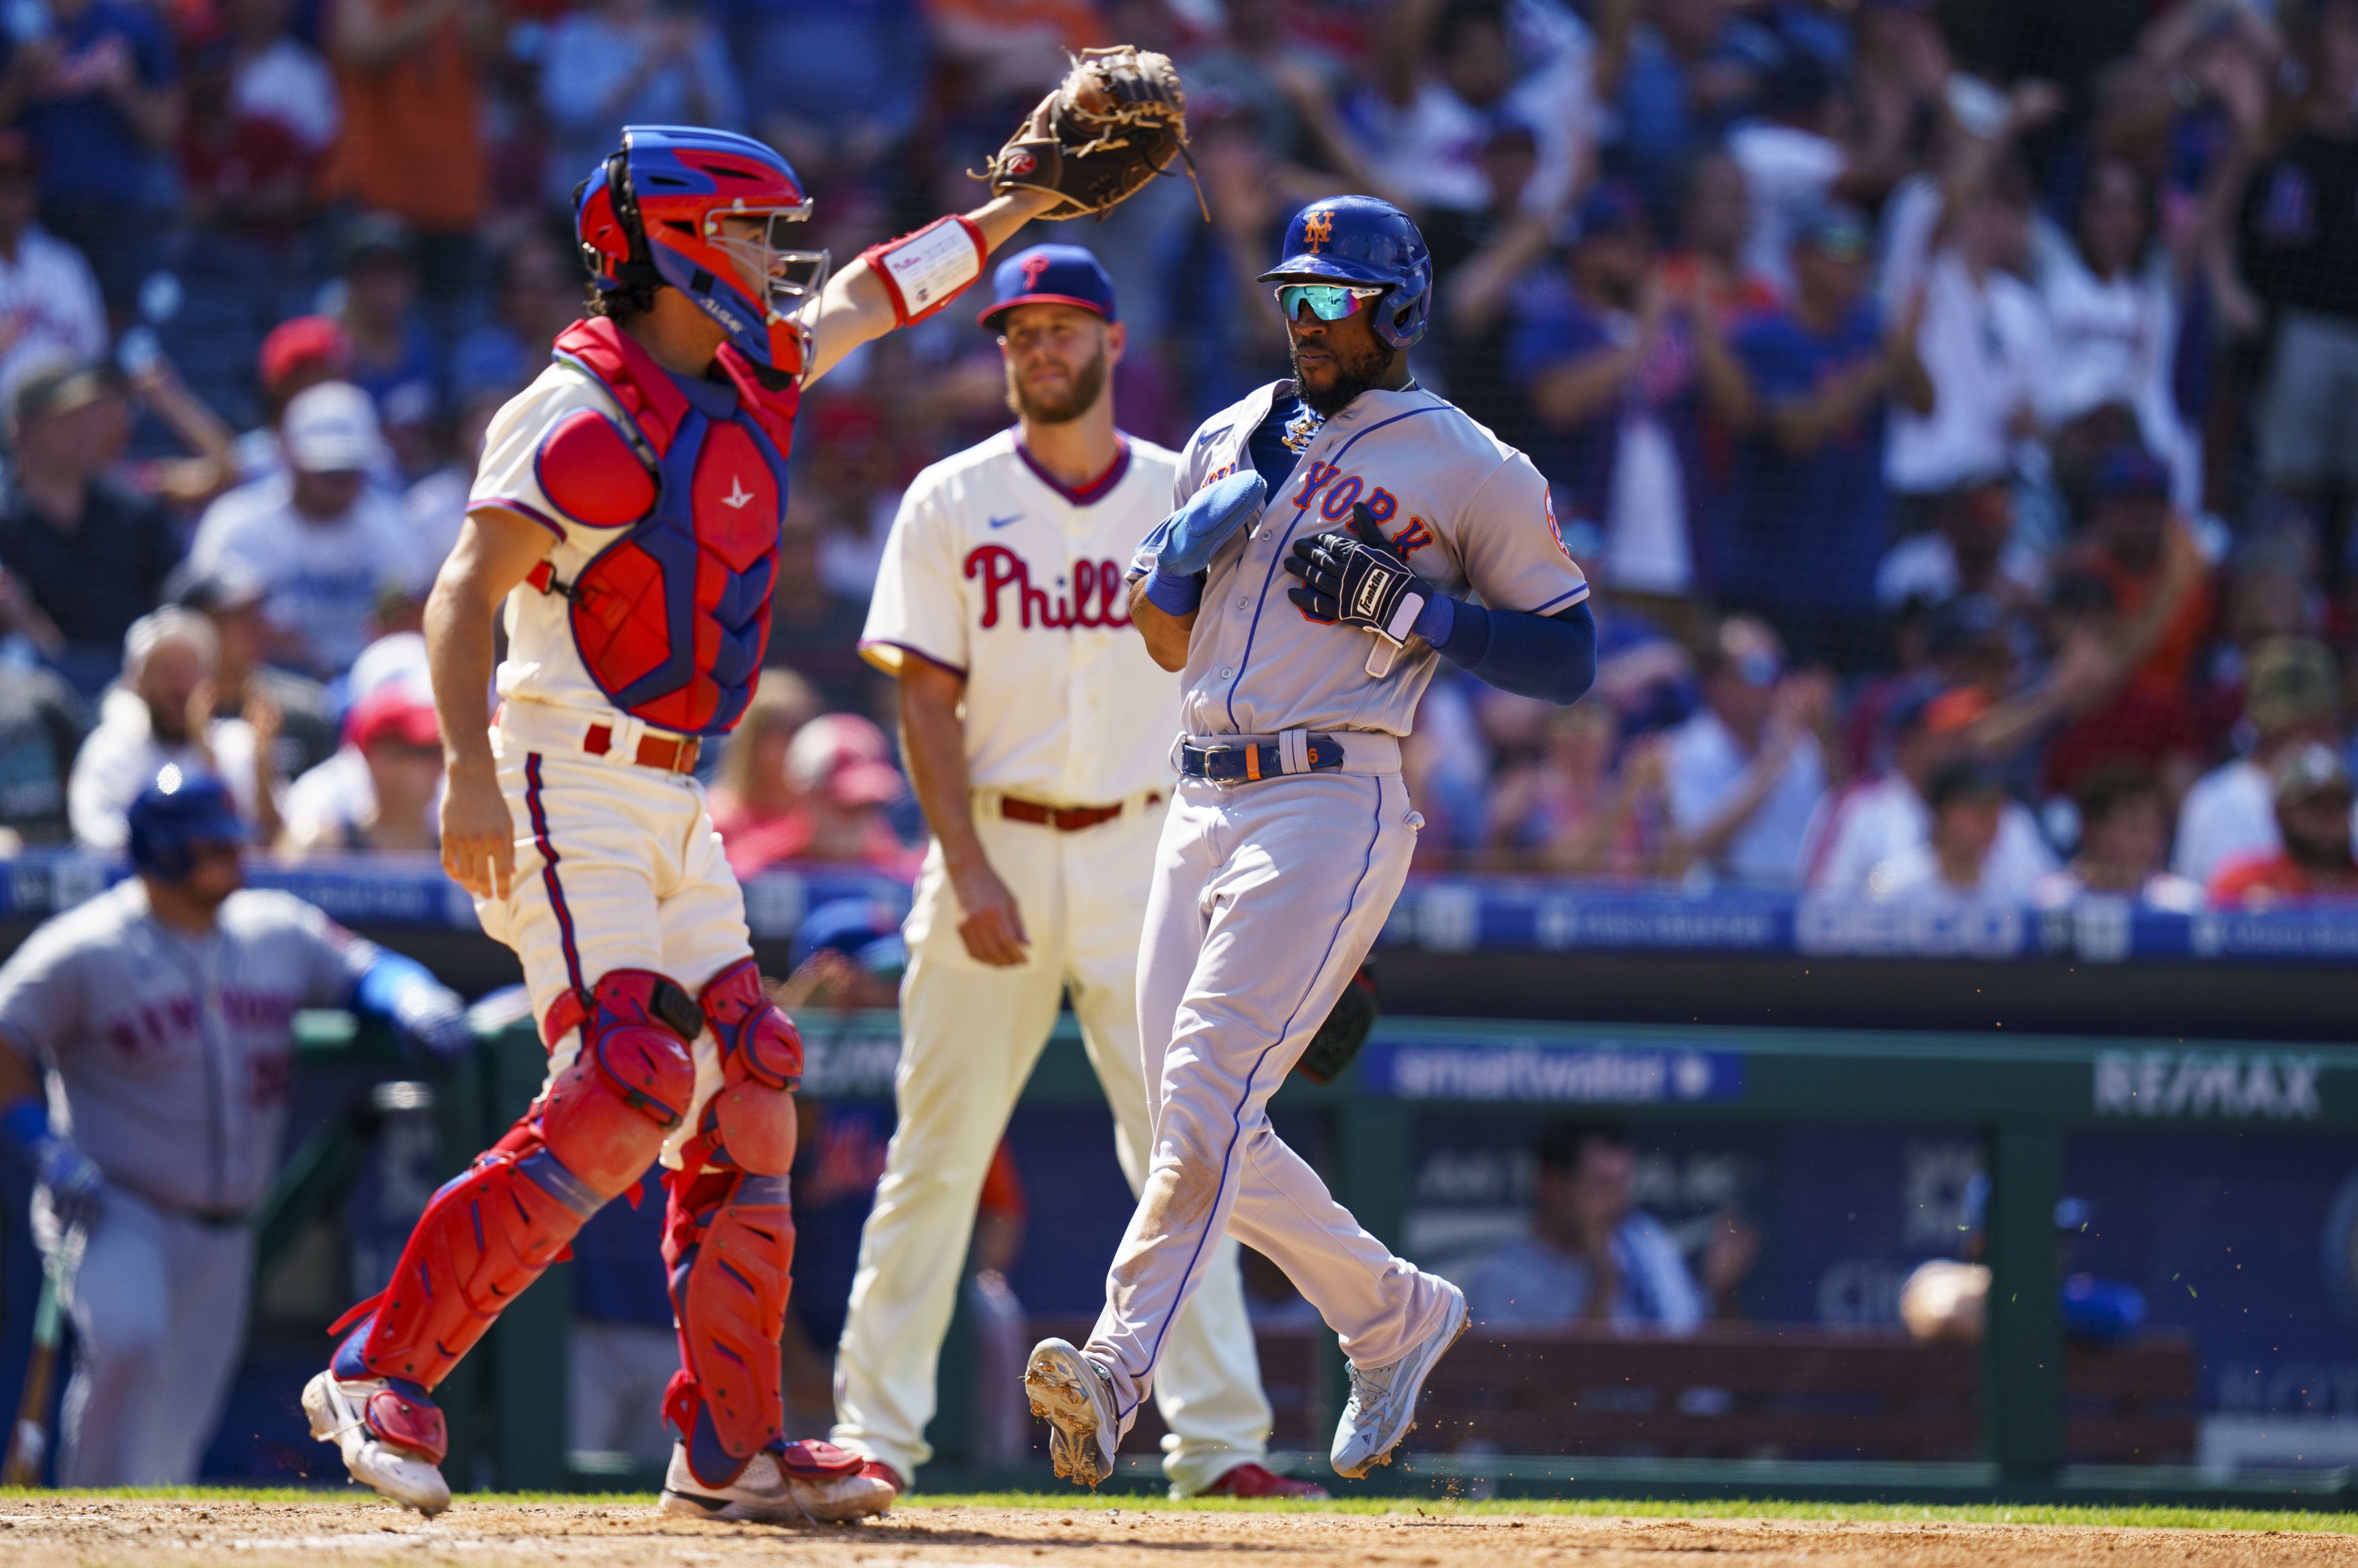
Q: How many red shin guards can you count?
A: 2